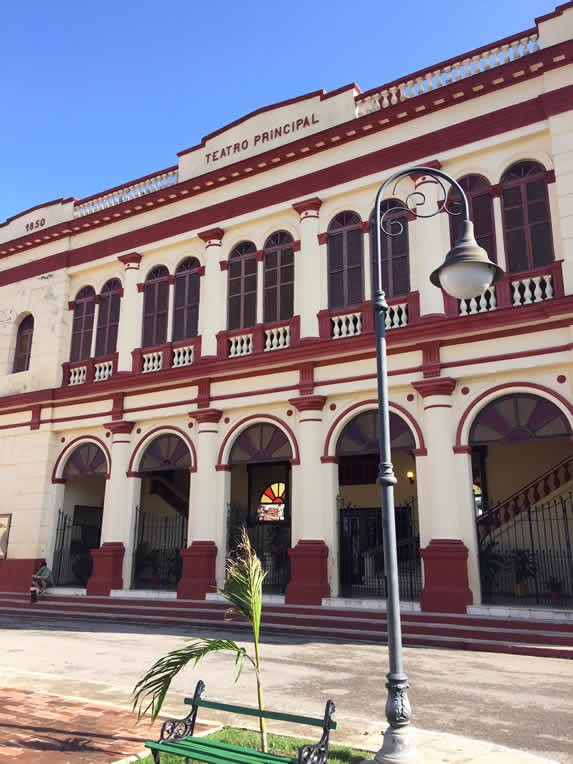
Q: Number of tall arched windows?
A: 11